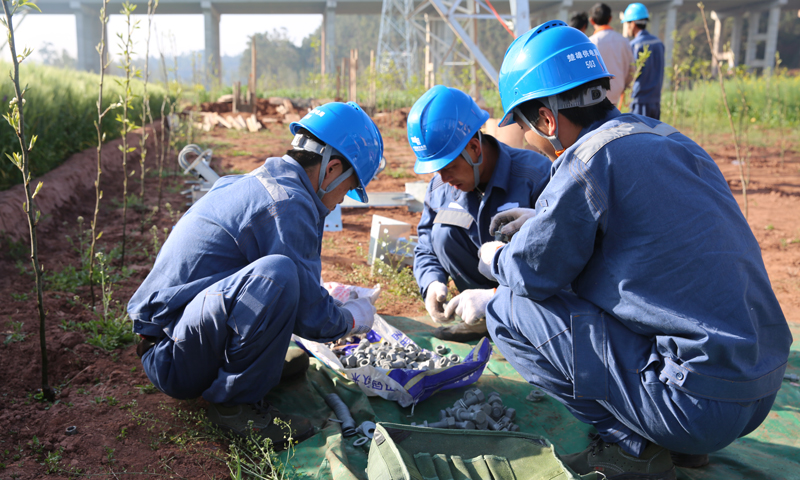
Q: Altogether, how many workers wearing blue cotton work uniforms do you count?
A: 4